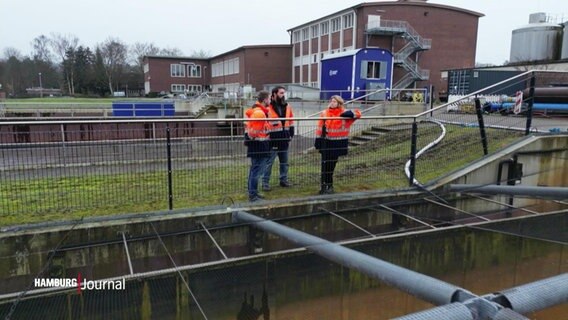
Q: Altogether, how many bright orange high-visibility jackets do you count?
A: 3